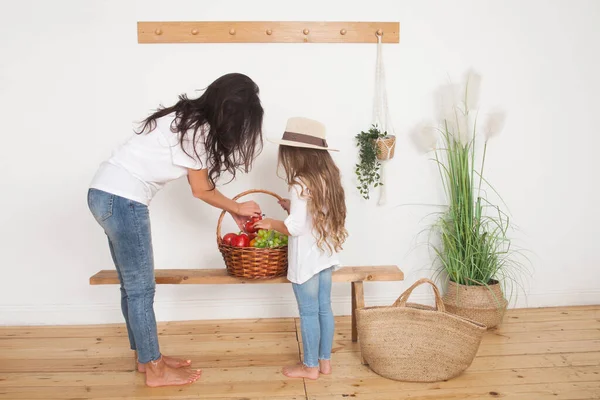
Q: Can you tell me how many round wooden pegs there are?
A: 7